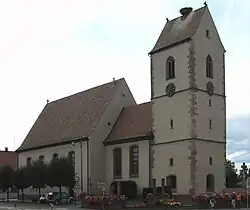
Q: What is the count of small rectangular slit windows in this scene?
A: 6